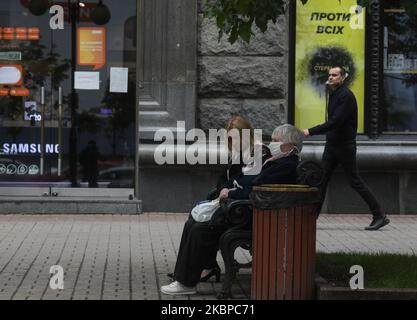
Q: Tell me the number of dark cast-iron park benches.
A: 1